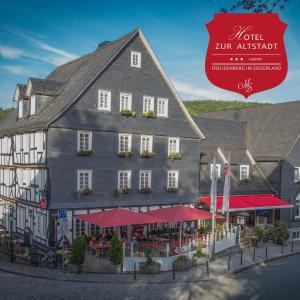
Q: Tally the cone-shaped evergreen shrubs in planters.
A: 2